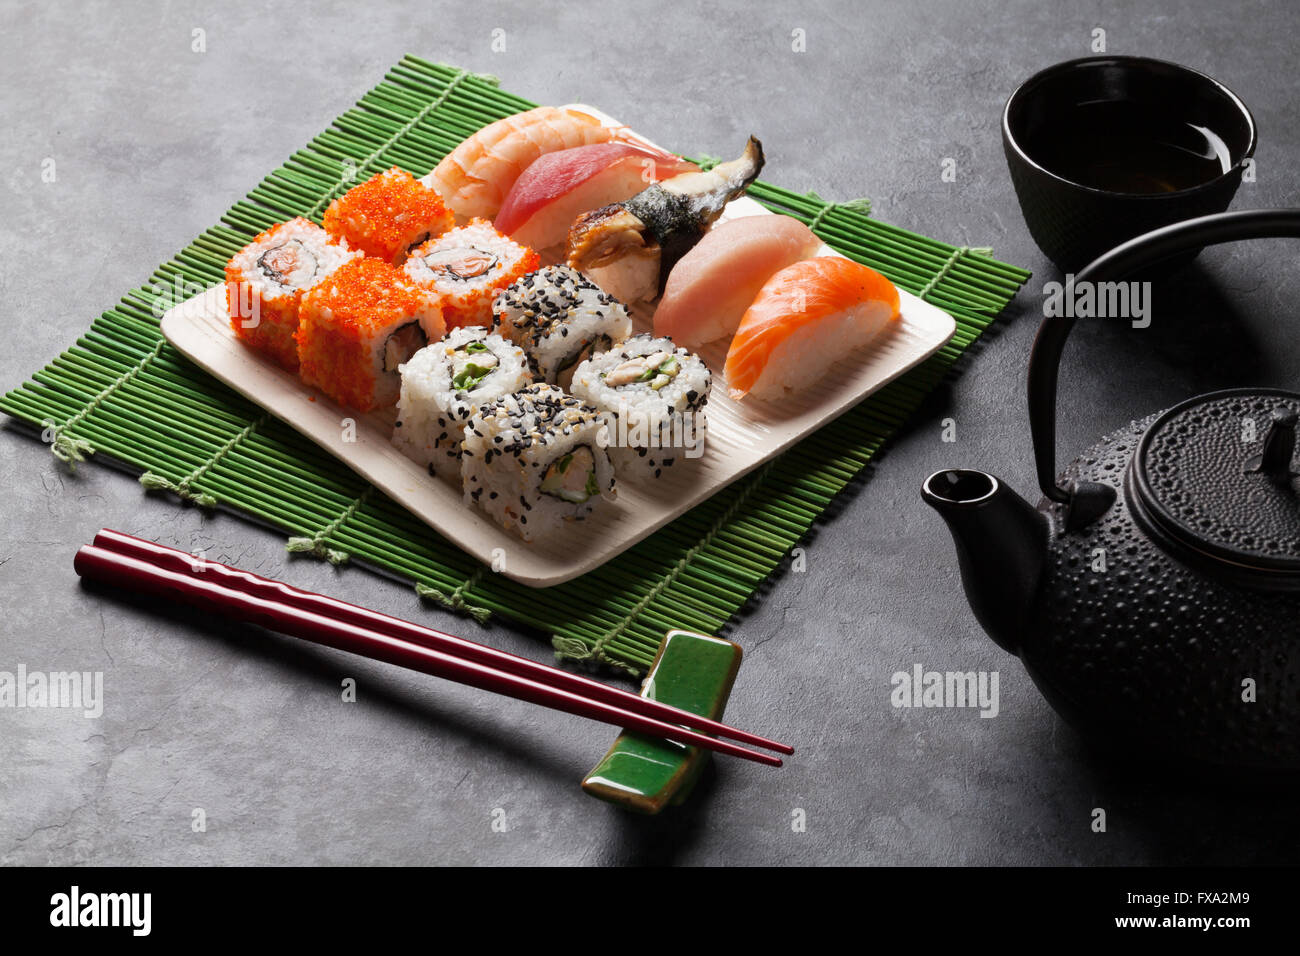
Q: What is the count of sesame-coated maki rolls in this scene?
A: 4